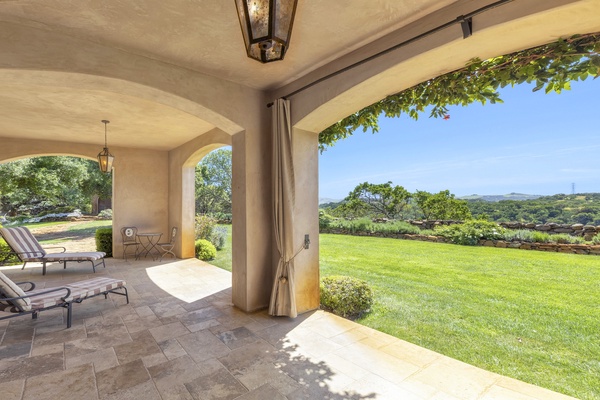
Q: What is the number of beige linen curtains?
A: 1